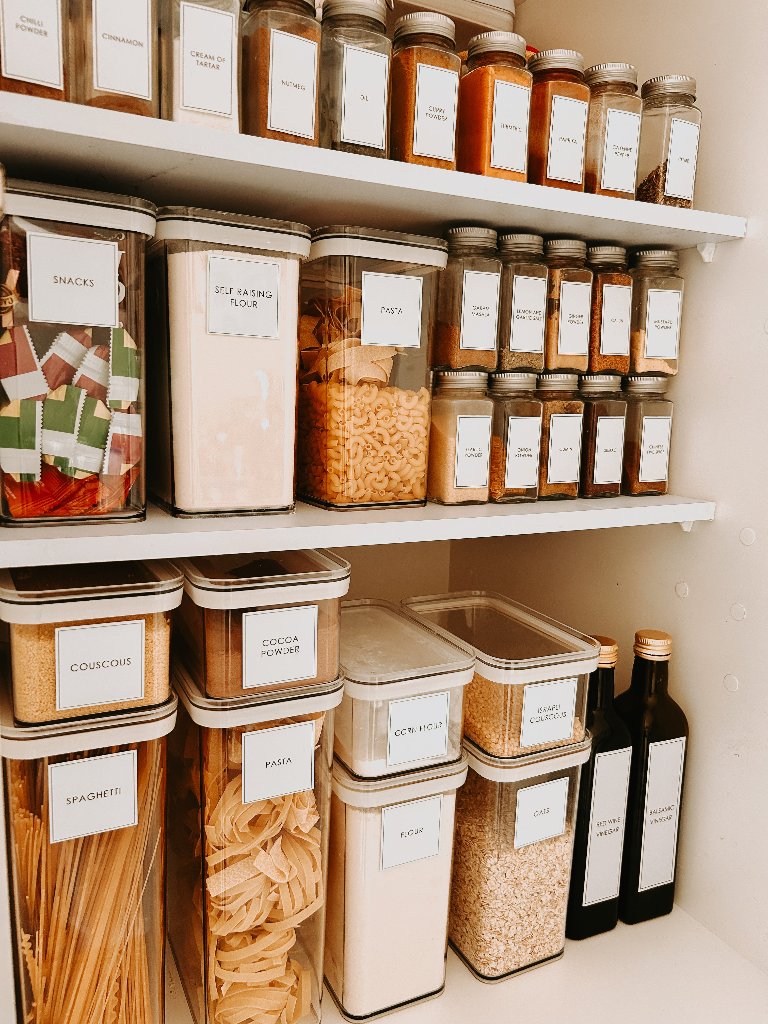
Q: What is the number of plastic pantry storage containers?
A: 11